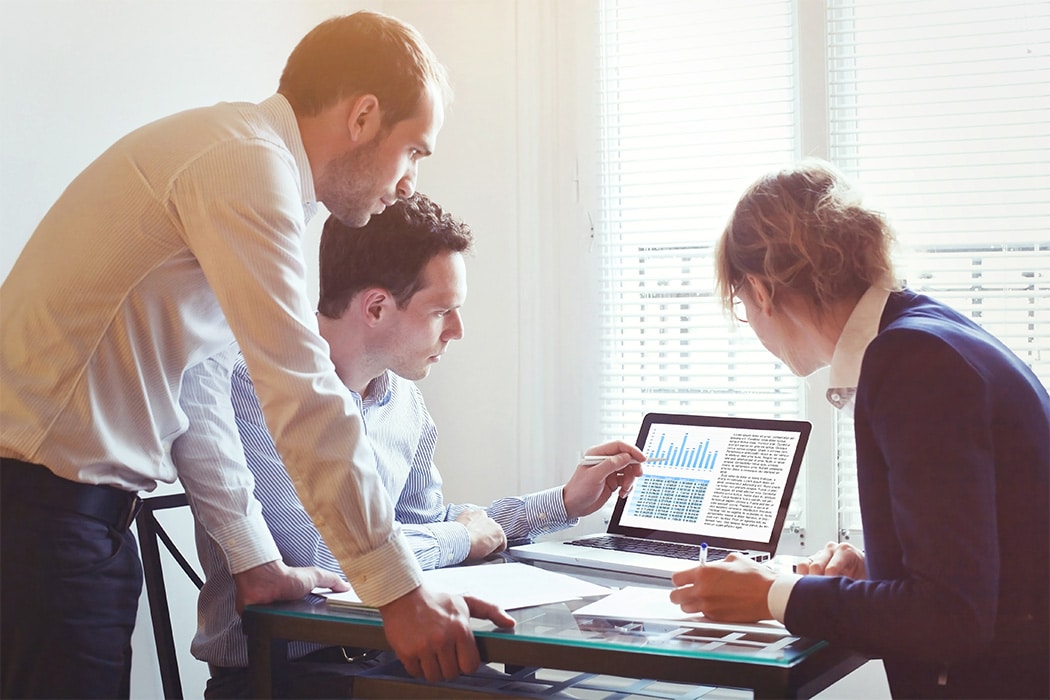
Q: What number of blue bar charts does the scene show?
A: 1